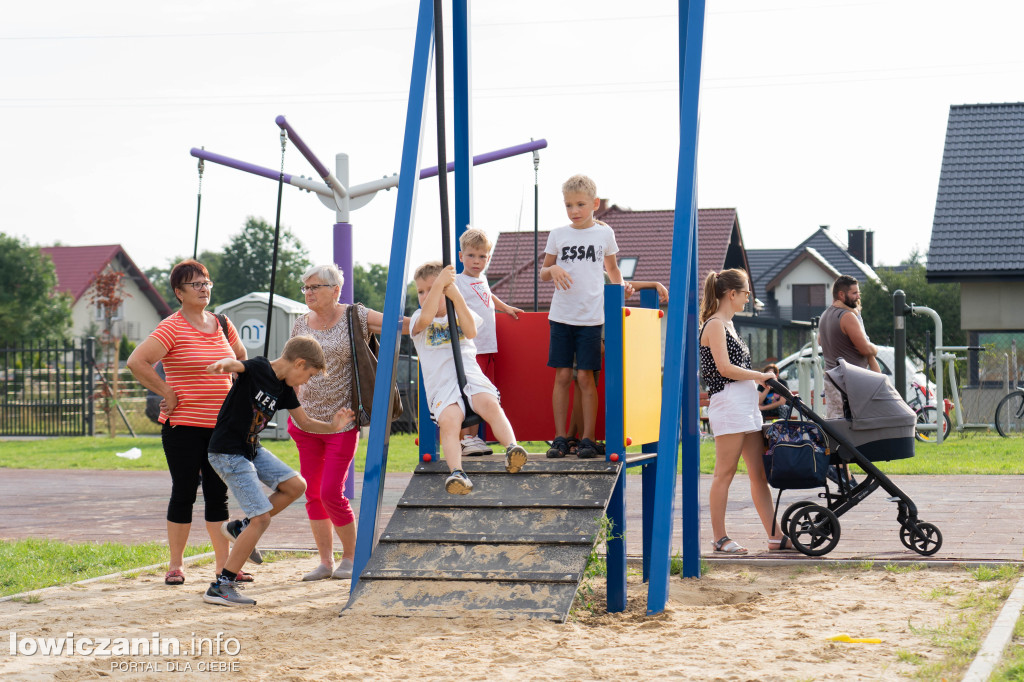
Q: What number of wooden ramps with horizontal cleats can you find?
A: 1